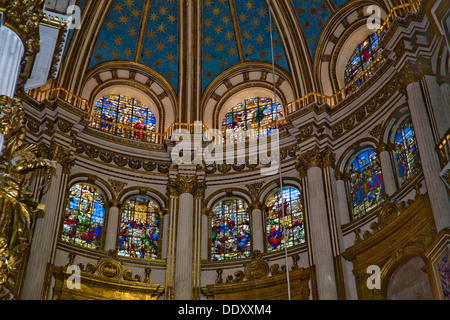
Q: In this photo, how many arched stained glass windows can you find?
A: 9